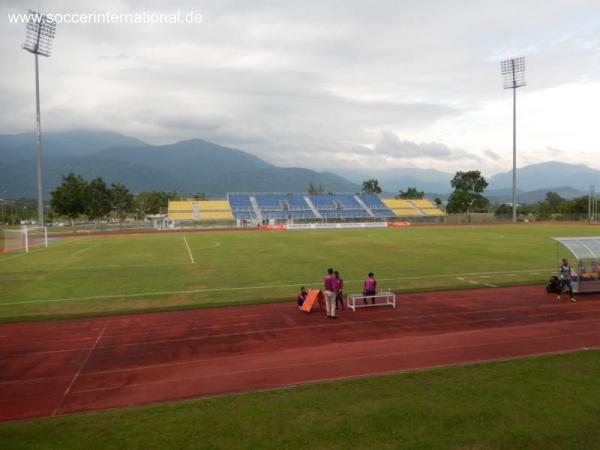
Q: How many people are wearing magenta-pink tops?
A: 4